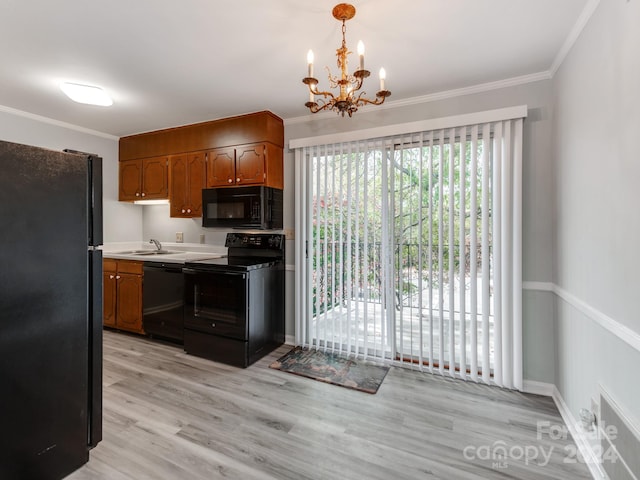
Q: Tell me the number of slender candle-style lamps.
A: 5